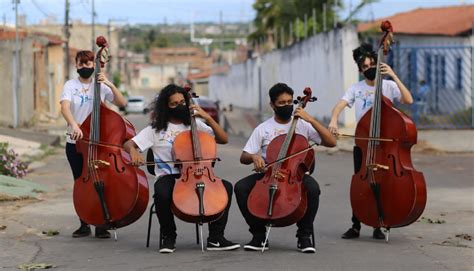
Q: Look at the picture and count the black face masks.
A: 4